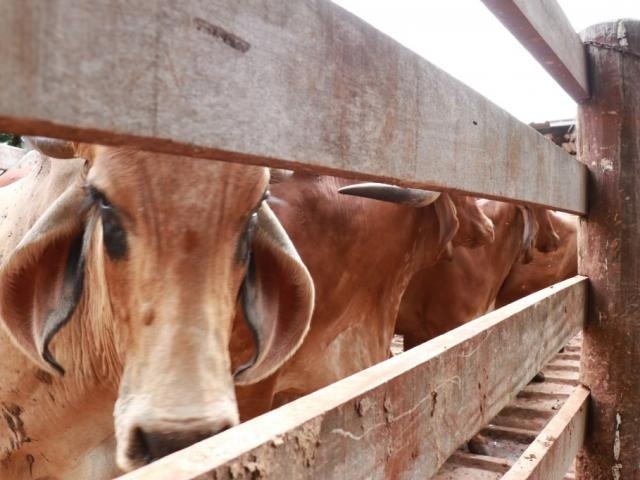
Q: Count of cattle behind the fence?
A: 4